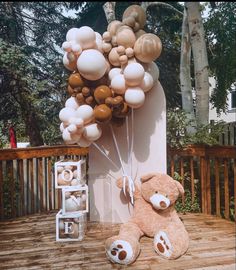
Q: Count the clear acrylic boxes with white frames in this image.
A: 3